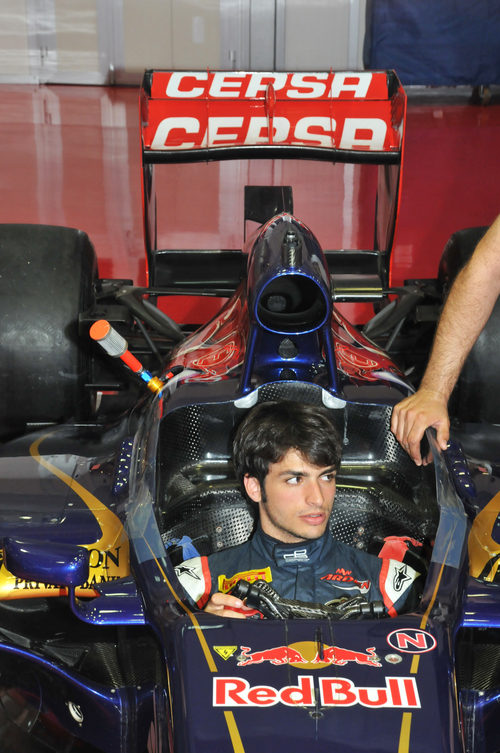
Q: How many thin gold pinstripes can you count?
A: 2